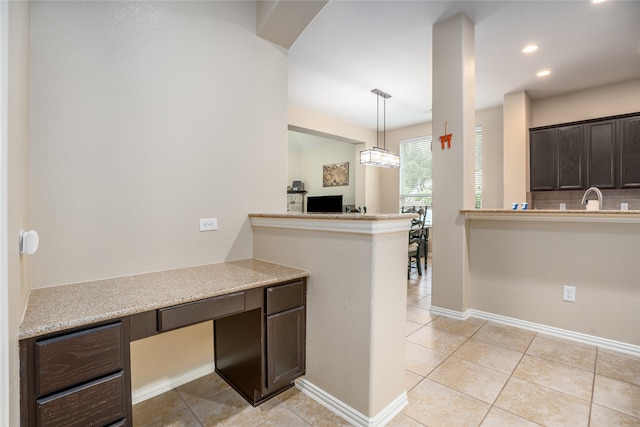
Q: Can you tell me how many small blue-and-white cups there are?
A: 2